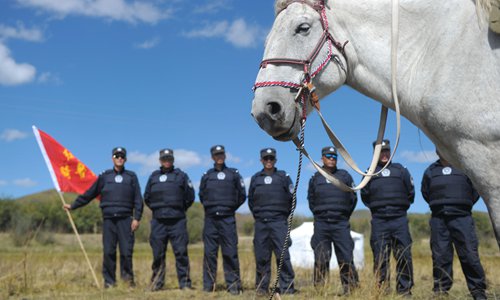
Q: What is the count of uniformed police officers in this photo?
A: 7